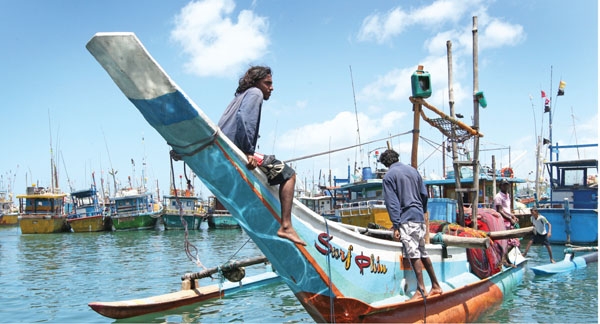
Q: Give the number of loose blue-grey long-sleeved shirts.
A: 2